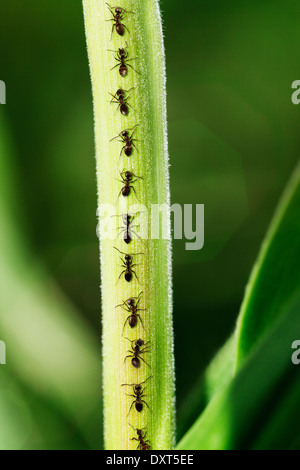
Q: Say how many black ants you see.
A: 11